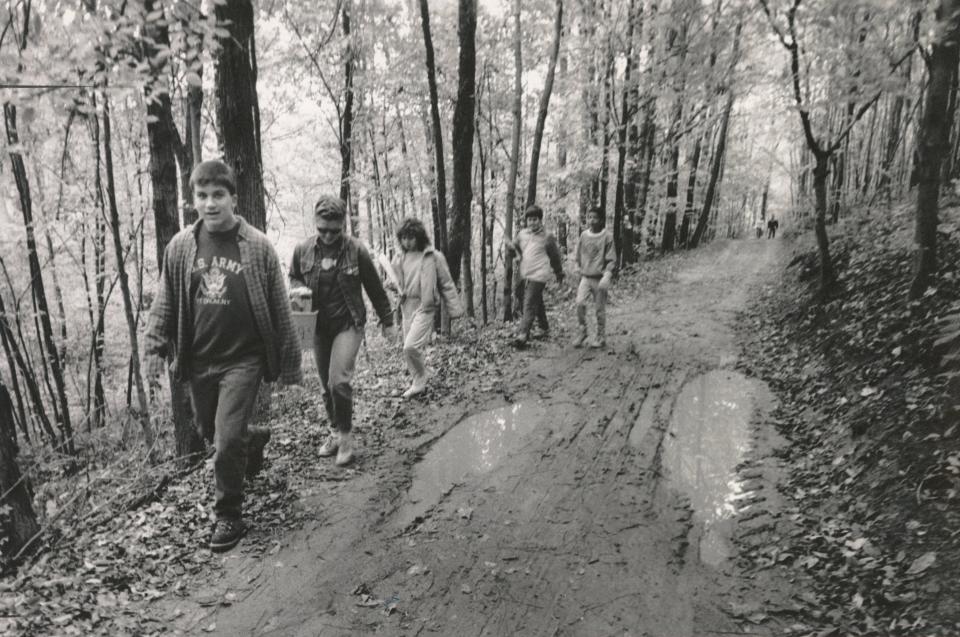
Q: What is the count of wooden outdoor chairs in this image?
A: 0